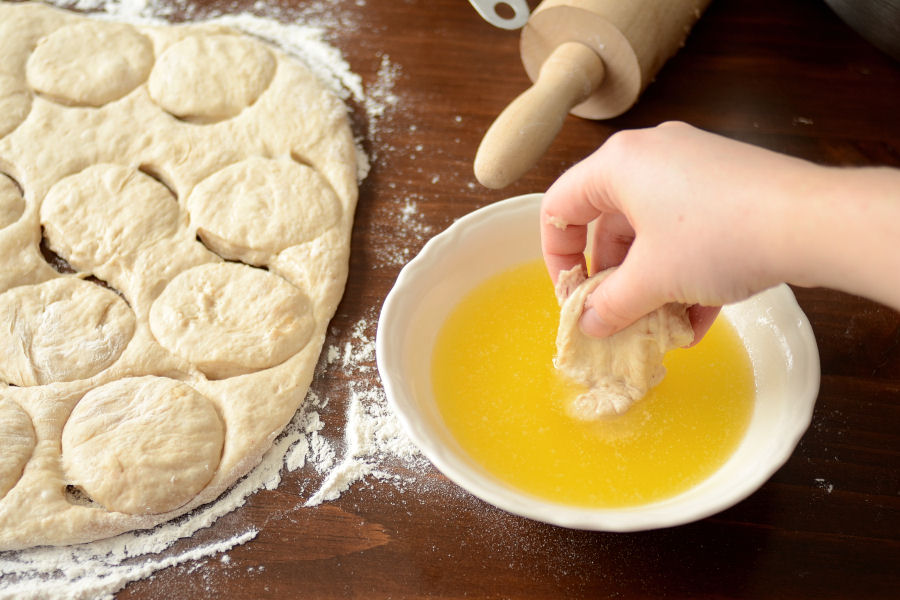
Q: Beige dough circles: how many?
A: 10